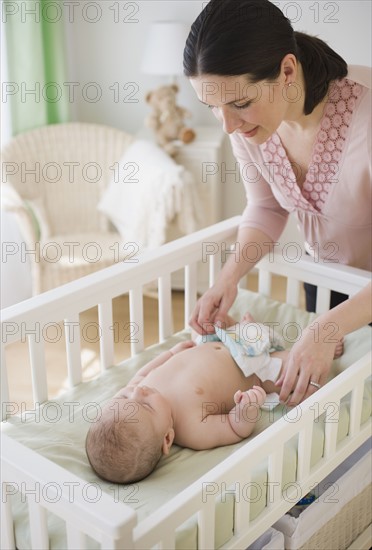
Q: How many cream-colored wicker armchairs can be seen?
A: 1